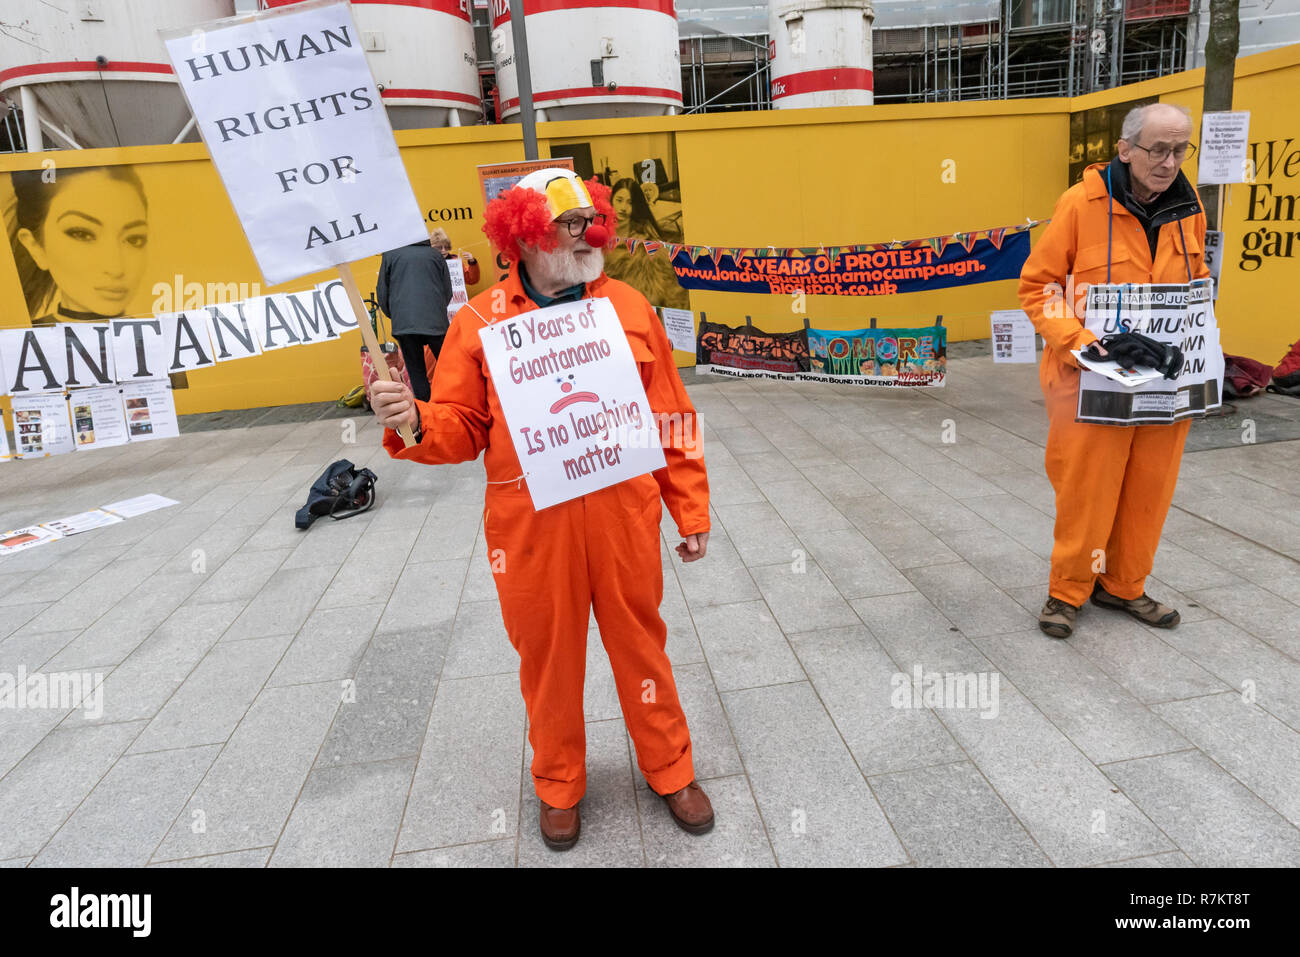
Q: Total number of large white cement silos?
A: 4